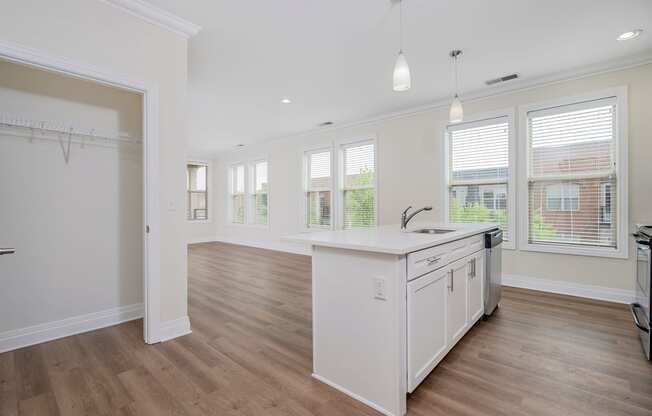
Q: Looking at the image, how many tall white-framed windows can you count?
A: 7